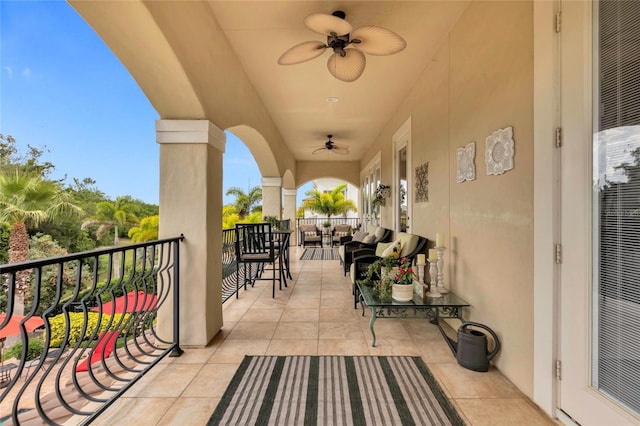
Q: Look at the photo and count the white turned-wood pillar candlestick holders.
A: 3